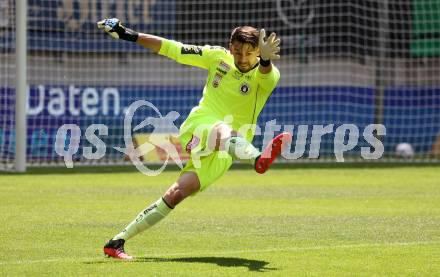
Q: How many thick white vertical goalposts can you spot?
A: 1